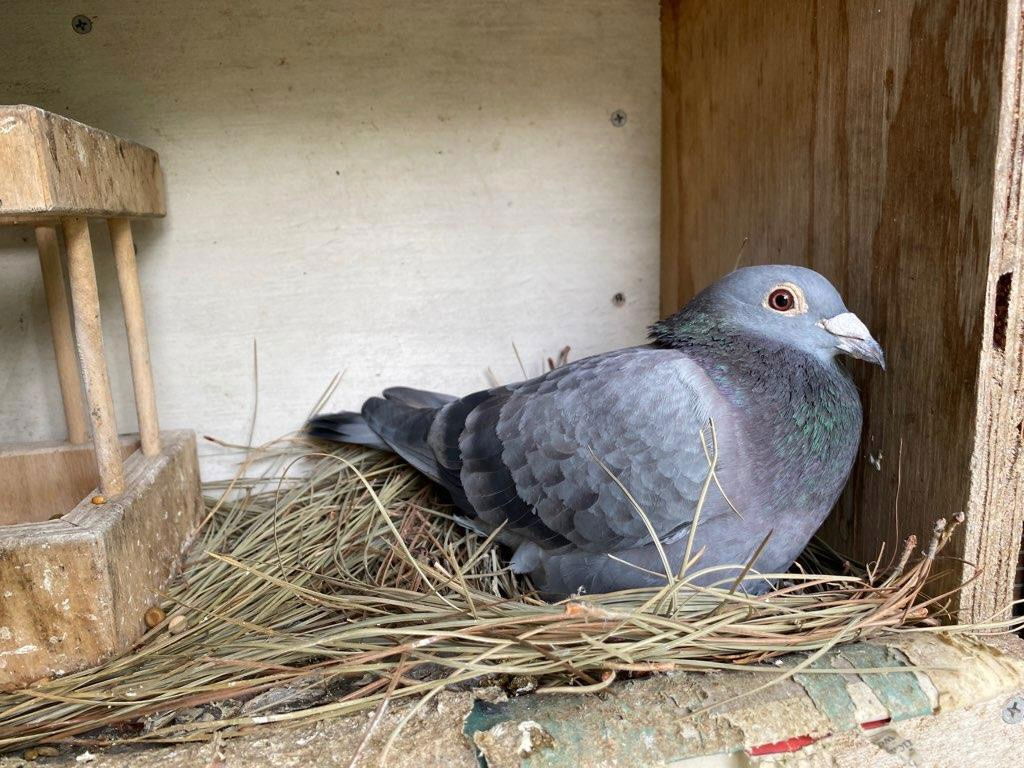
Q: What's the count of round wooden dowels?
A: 3